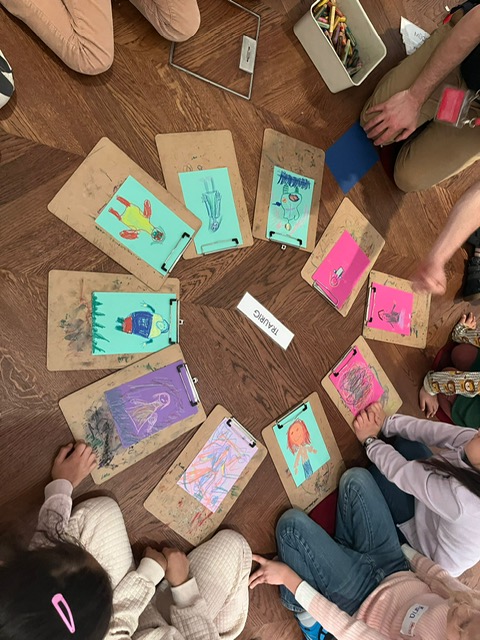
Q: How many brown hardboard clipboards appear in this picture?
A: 10